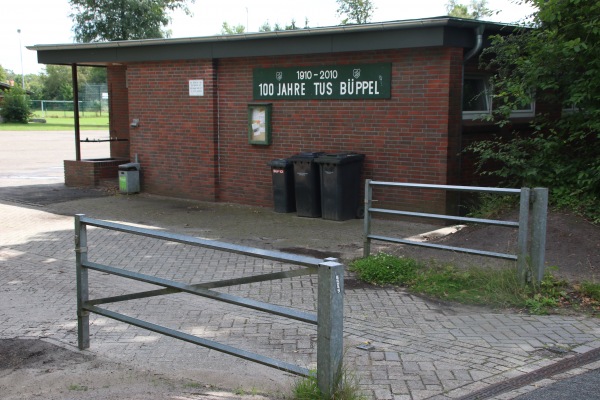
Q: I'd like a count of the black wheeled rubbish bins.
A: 3